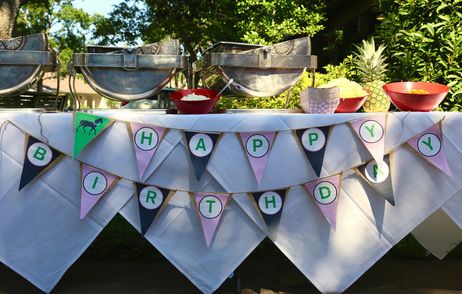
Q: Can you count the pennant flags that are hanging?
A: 14